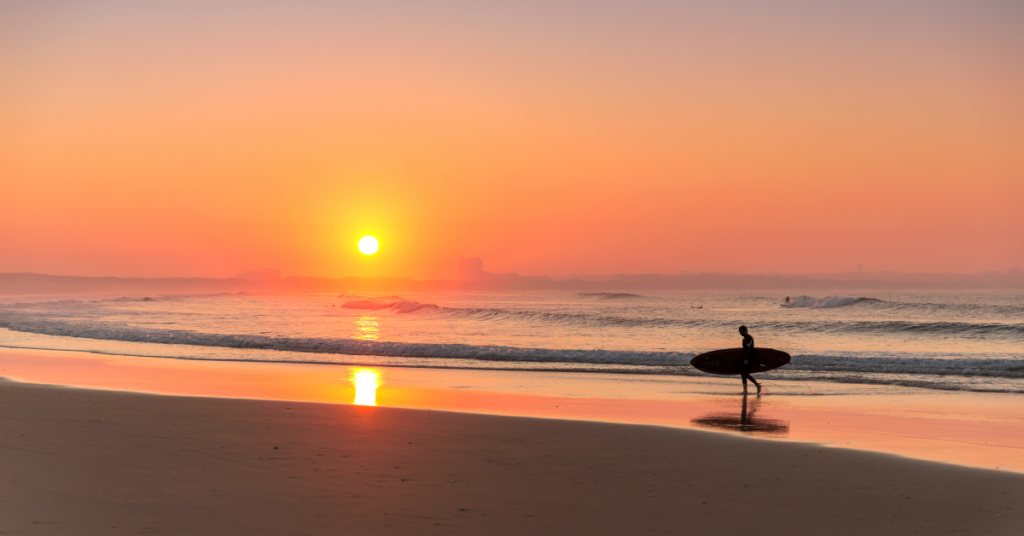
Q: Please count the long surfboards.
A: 1